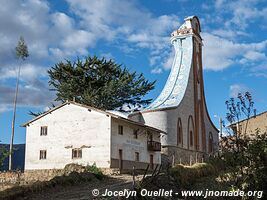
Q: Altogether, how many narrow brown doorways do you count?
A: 2